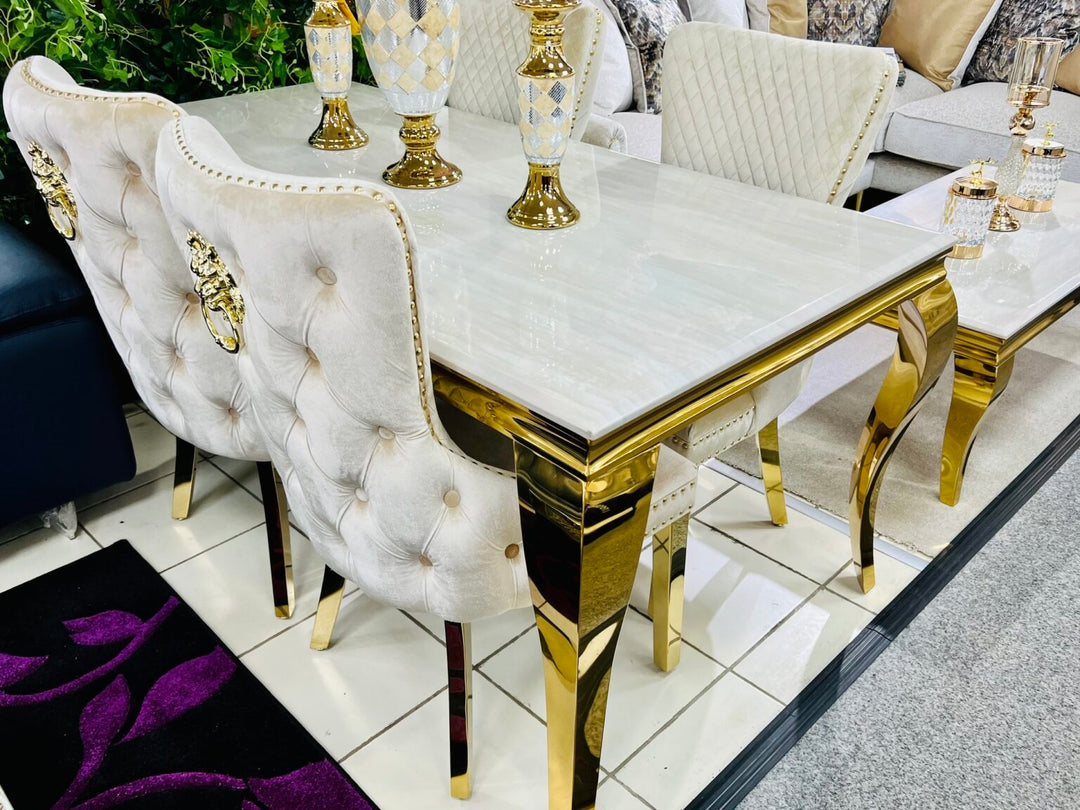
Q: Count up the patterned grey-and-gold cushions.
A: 3